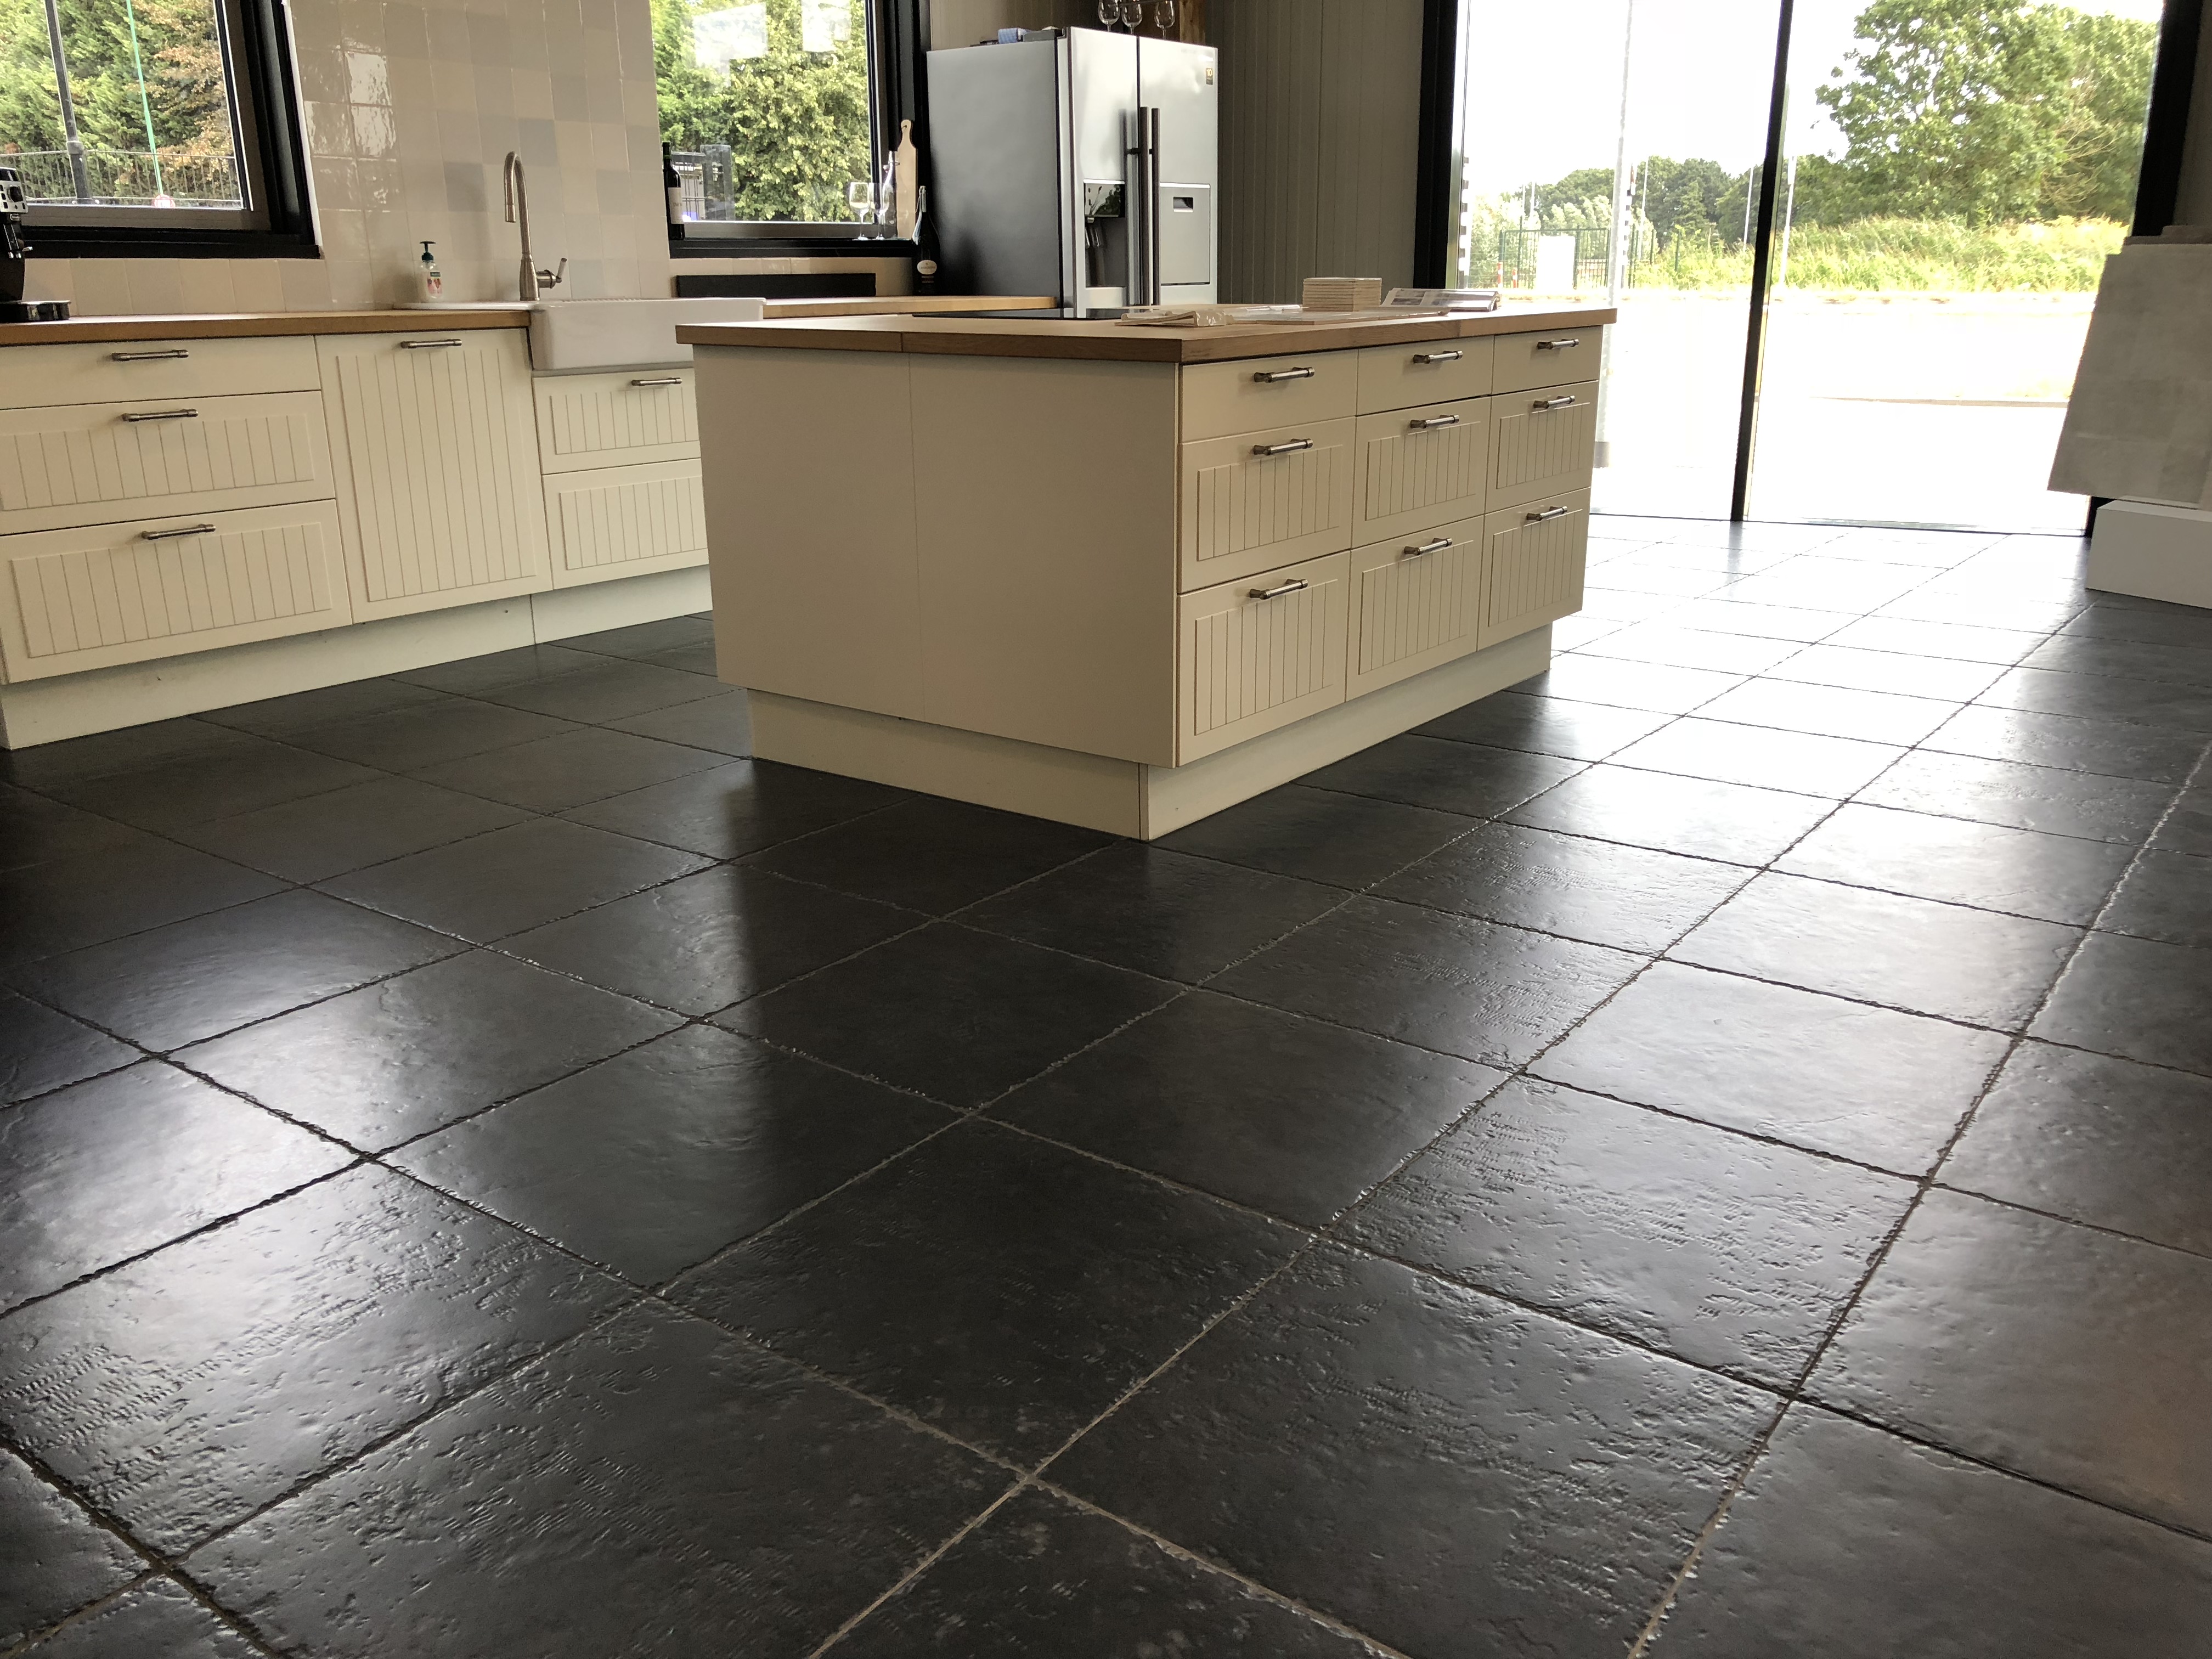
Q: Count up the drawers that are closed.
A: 14